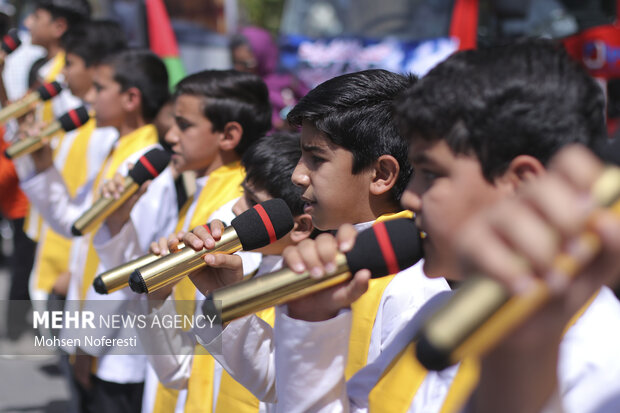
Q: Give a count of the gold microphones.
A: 8